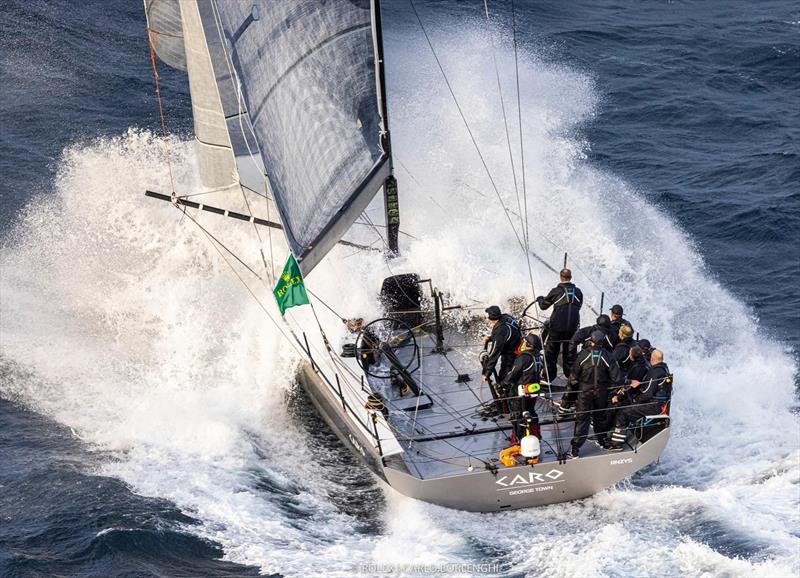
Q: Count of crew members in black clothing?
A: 10